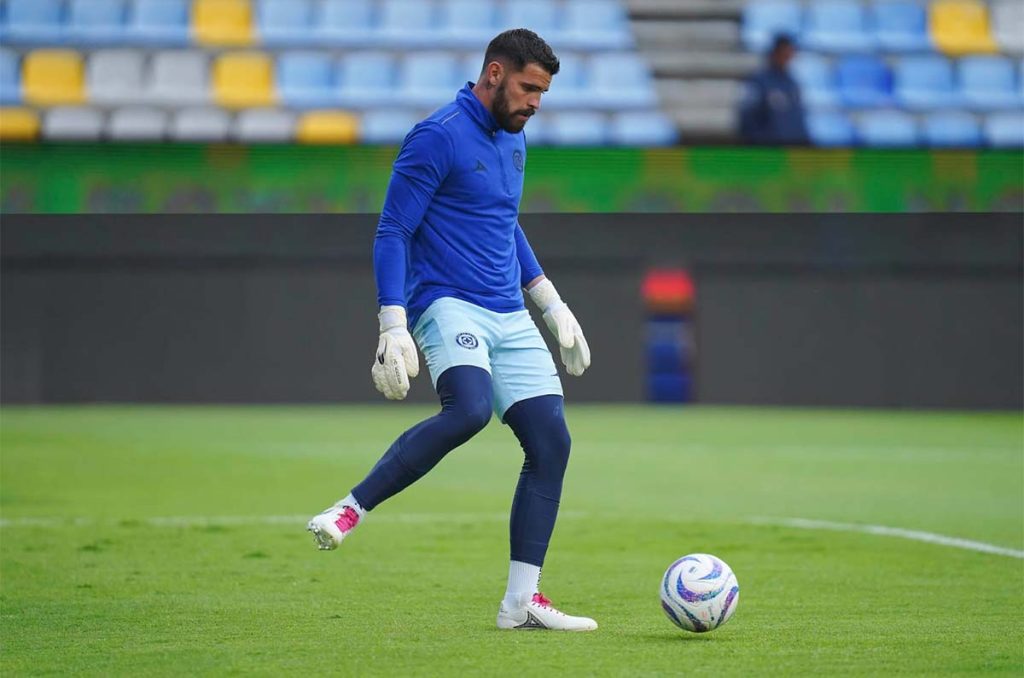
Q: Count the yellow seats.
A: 6